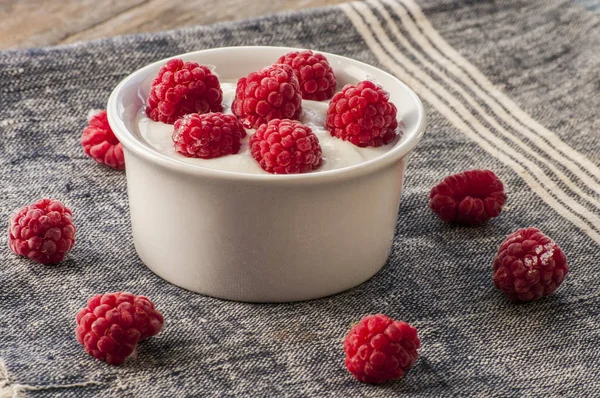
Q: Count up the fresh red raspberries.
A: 12